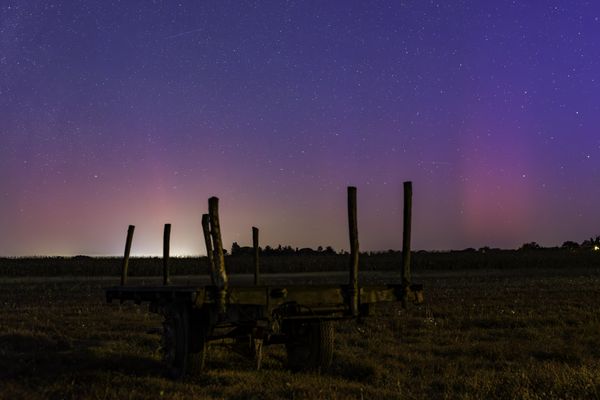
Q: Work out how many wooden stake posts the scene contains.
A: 7